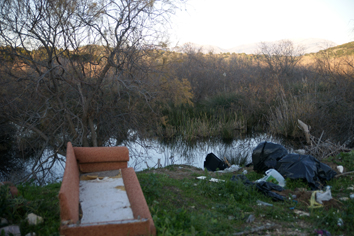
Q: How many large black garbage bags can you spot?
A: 2